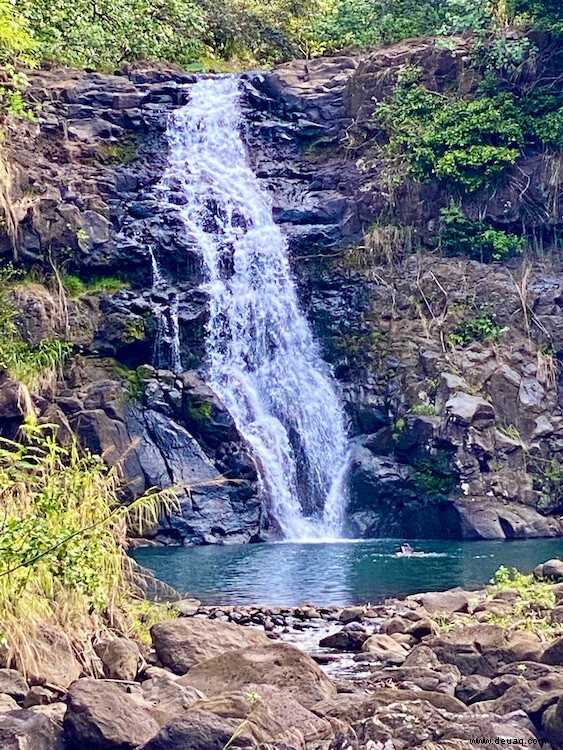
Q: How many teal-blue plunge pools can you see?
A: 1